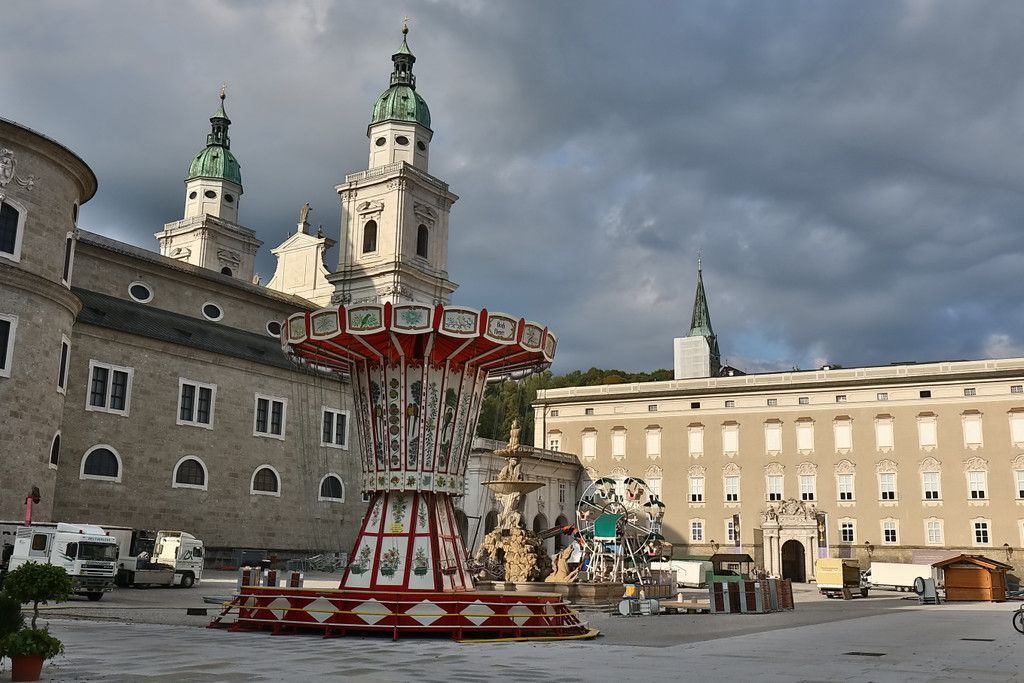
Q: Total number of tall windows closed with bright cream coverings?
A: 12